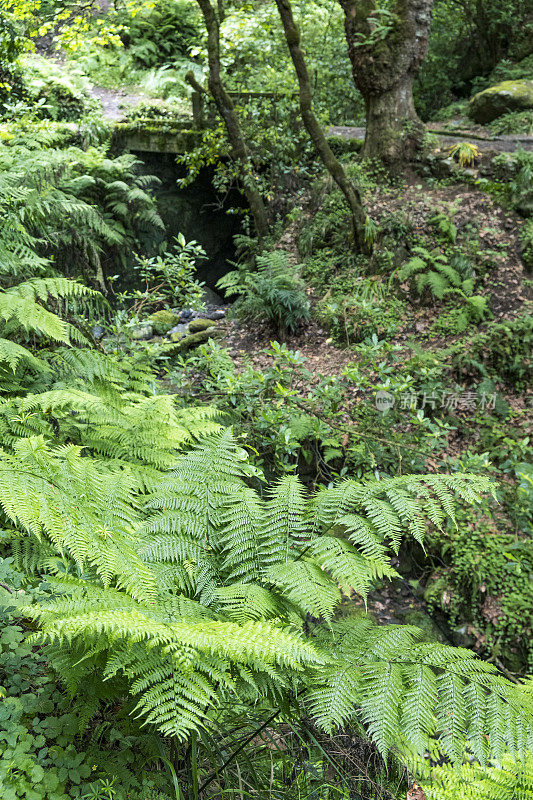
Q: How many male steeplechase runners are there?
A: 0